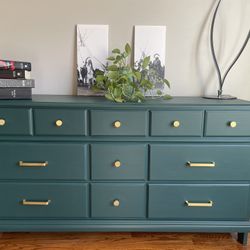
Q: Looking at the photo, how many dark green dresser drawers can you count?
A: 11